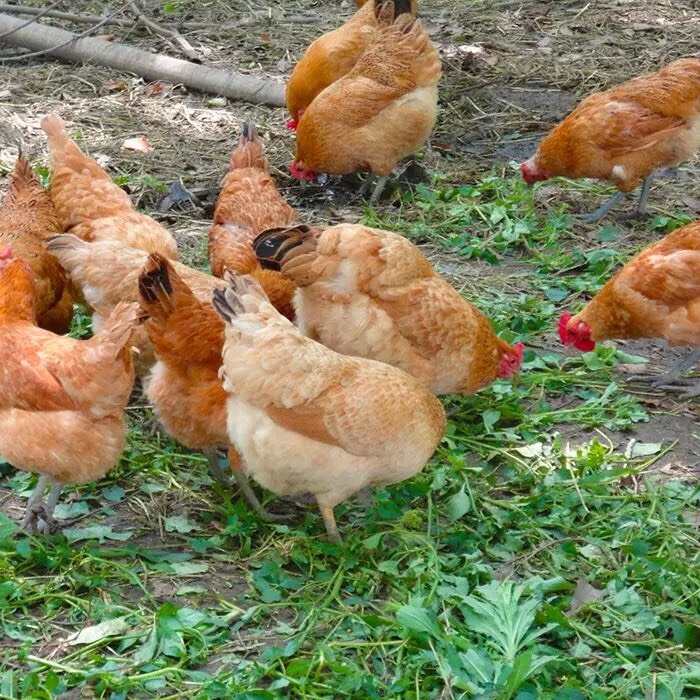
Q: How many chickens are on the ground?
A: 12